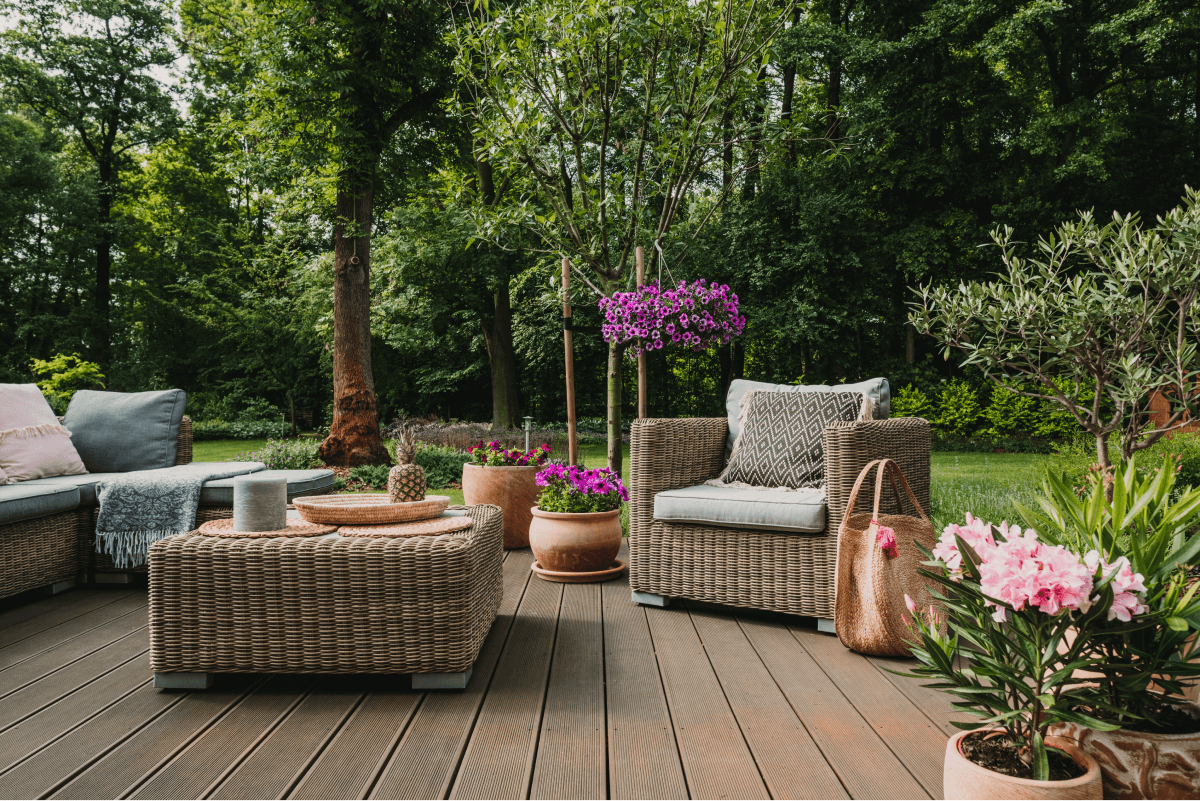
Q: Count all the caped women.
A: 0